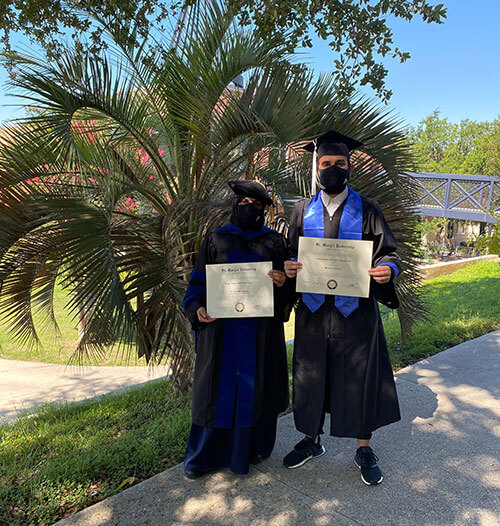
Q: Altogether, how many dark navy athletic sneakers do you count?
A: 2